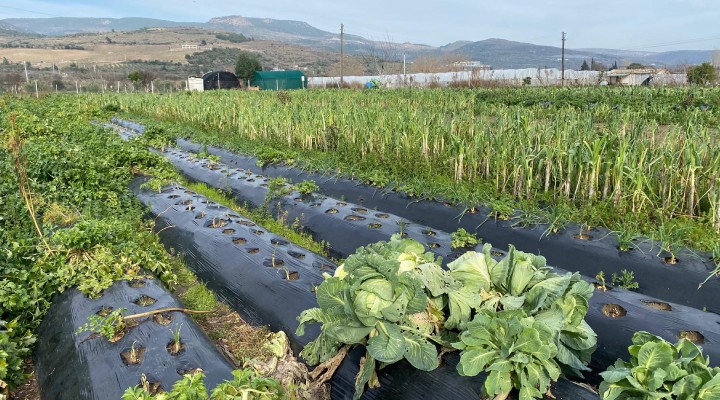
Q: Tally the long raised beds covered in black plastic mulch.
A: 4